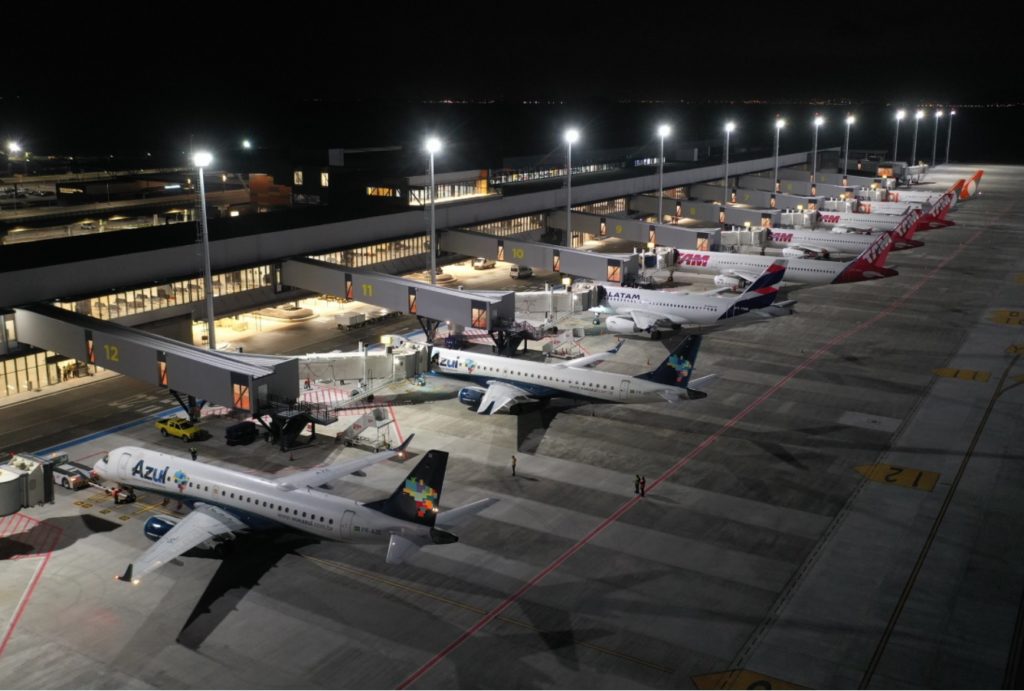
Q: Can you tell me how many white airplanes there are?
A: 8